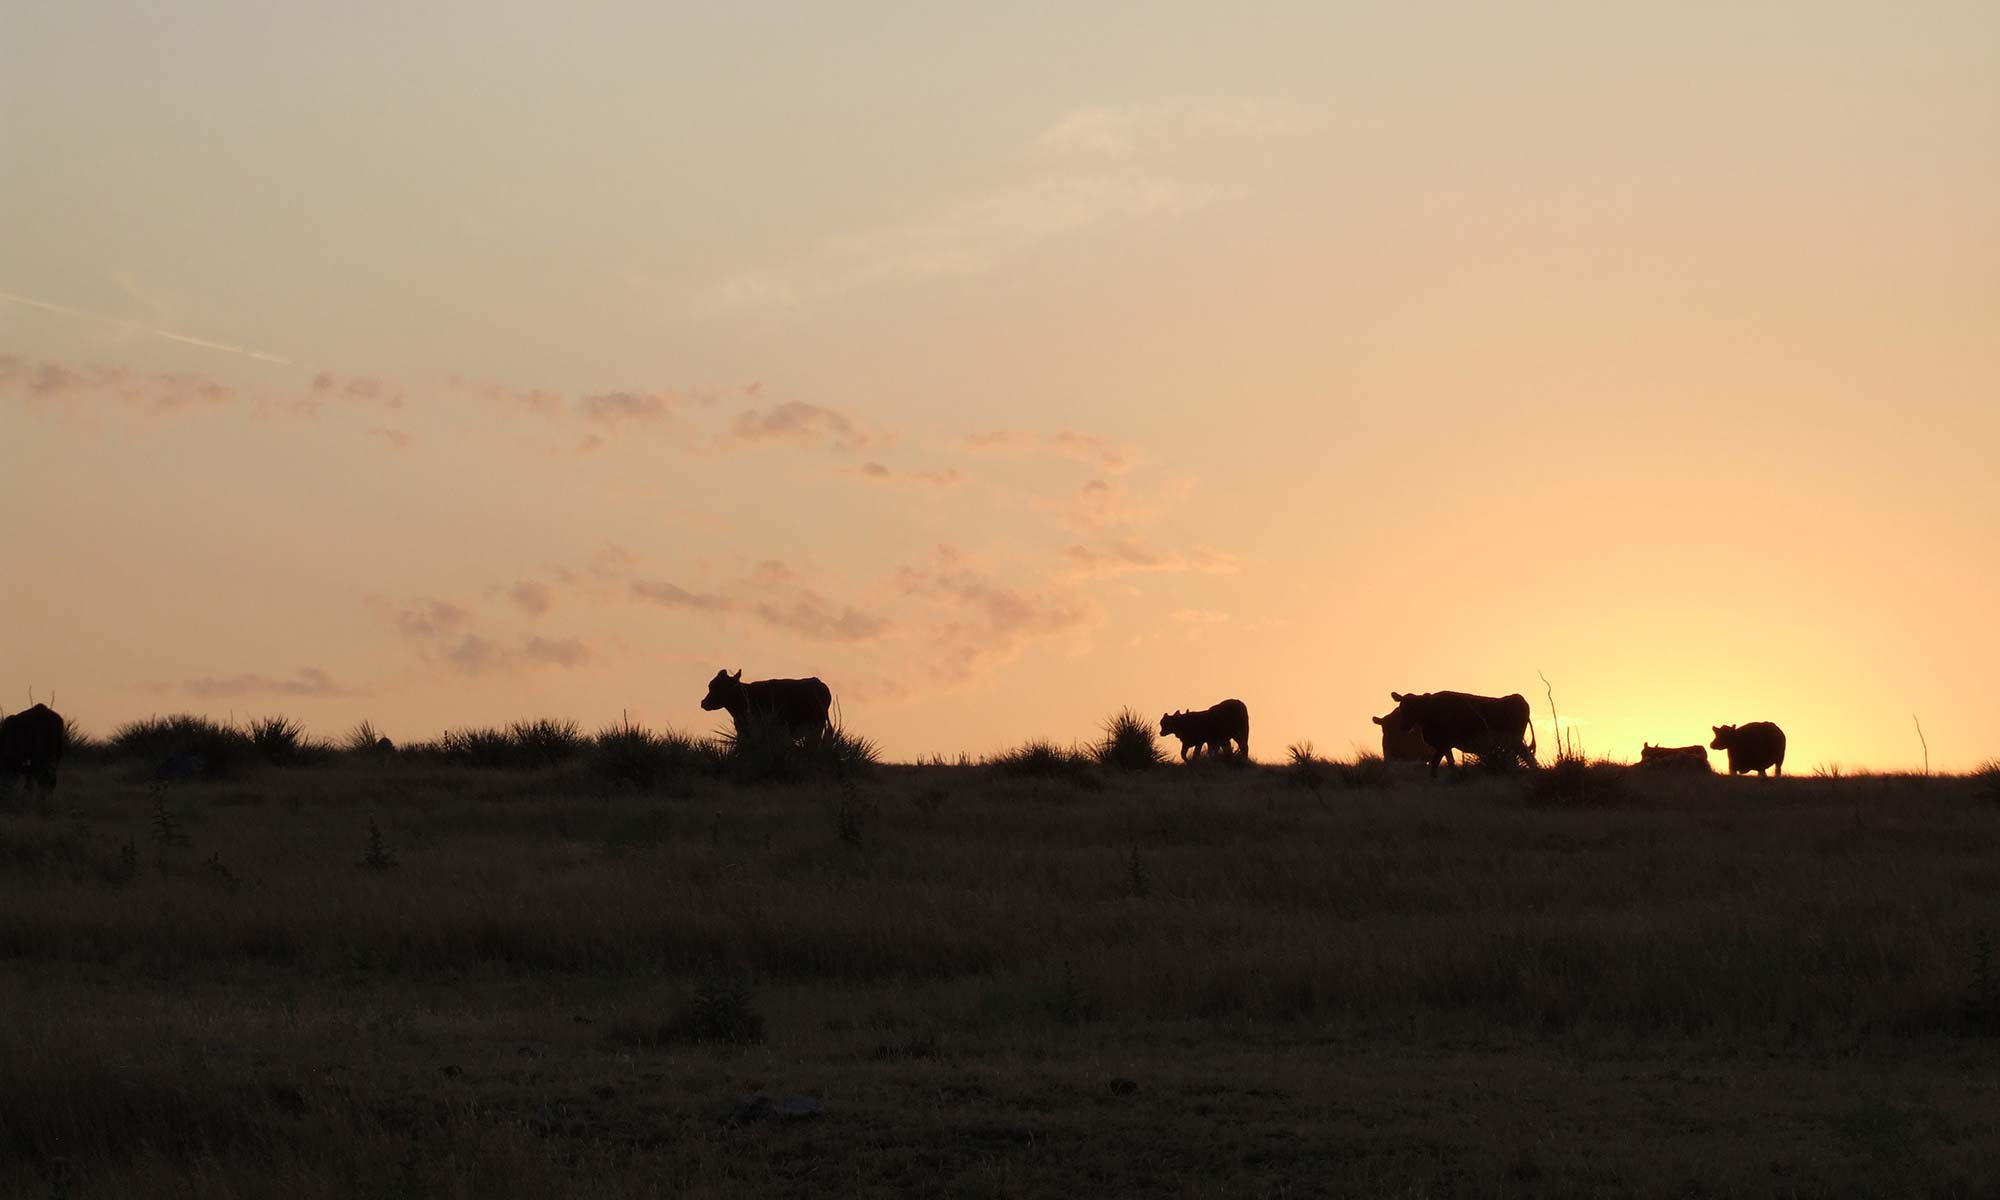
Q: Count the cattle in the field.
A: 7